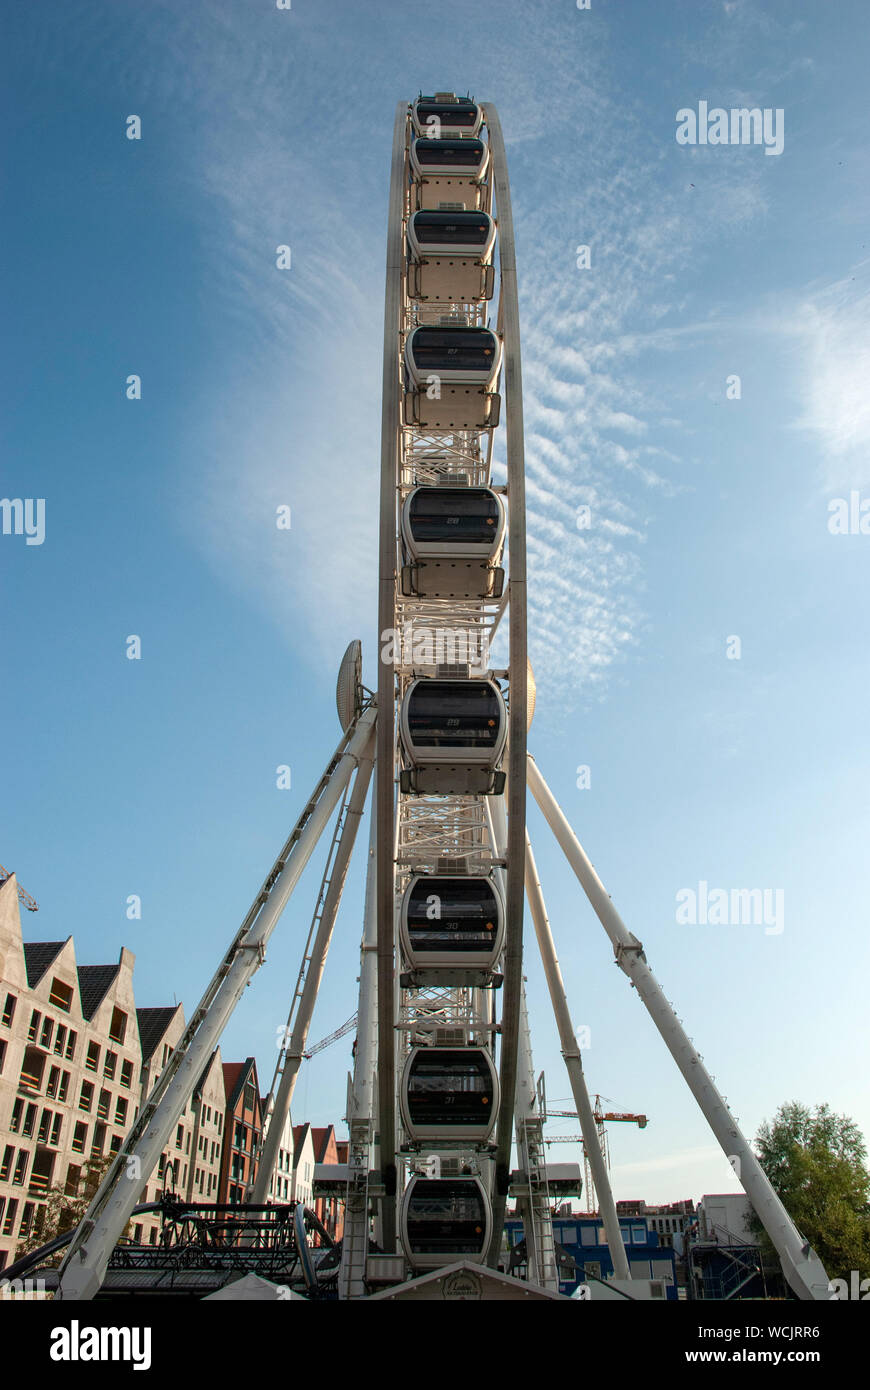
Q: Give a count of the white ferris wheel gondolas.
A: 9